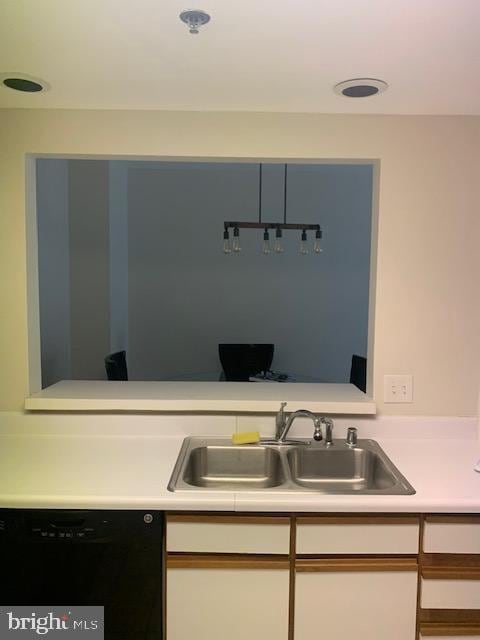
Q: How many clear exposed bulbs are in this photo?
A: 6